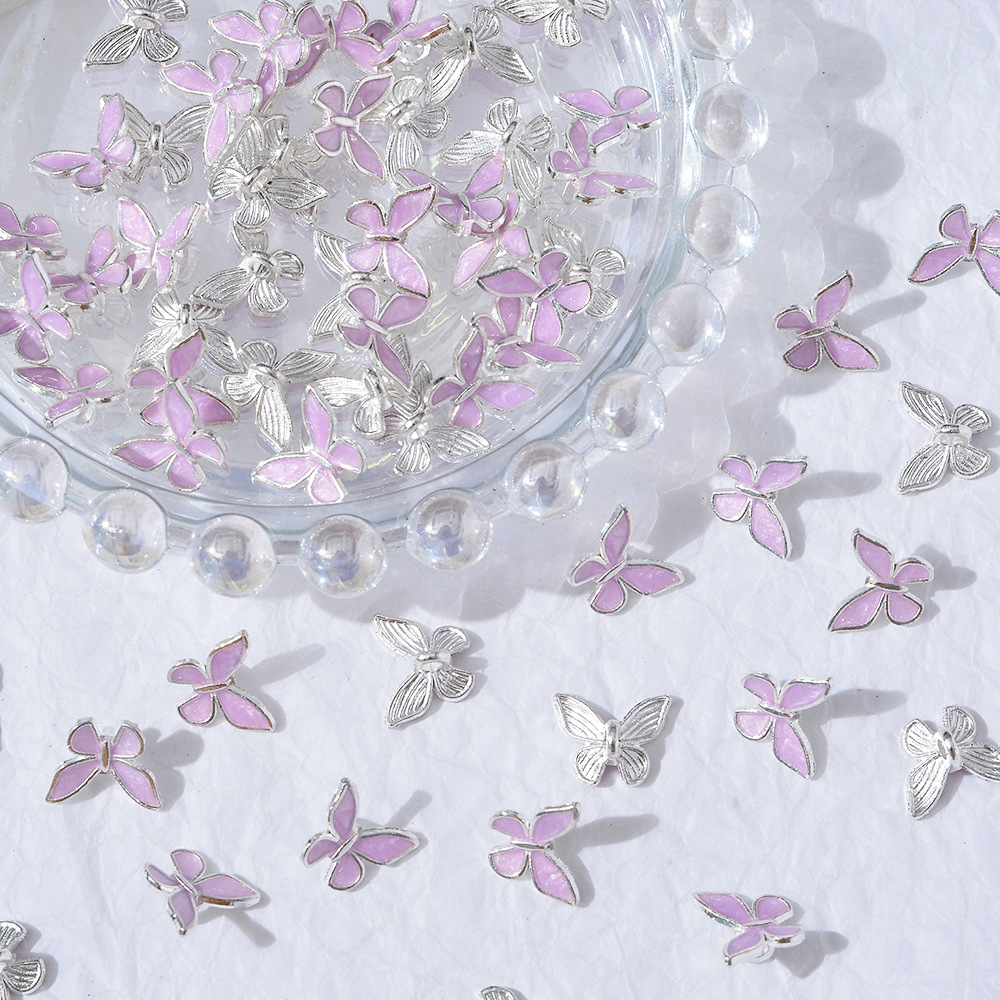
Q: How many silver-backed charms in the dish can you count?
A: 15